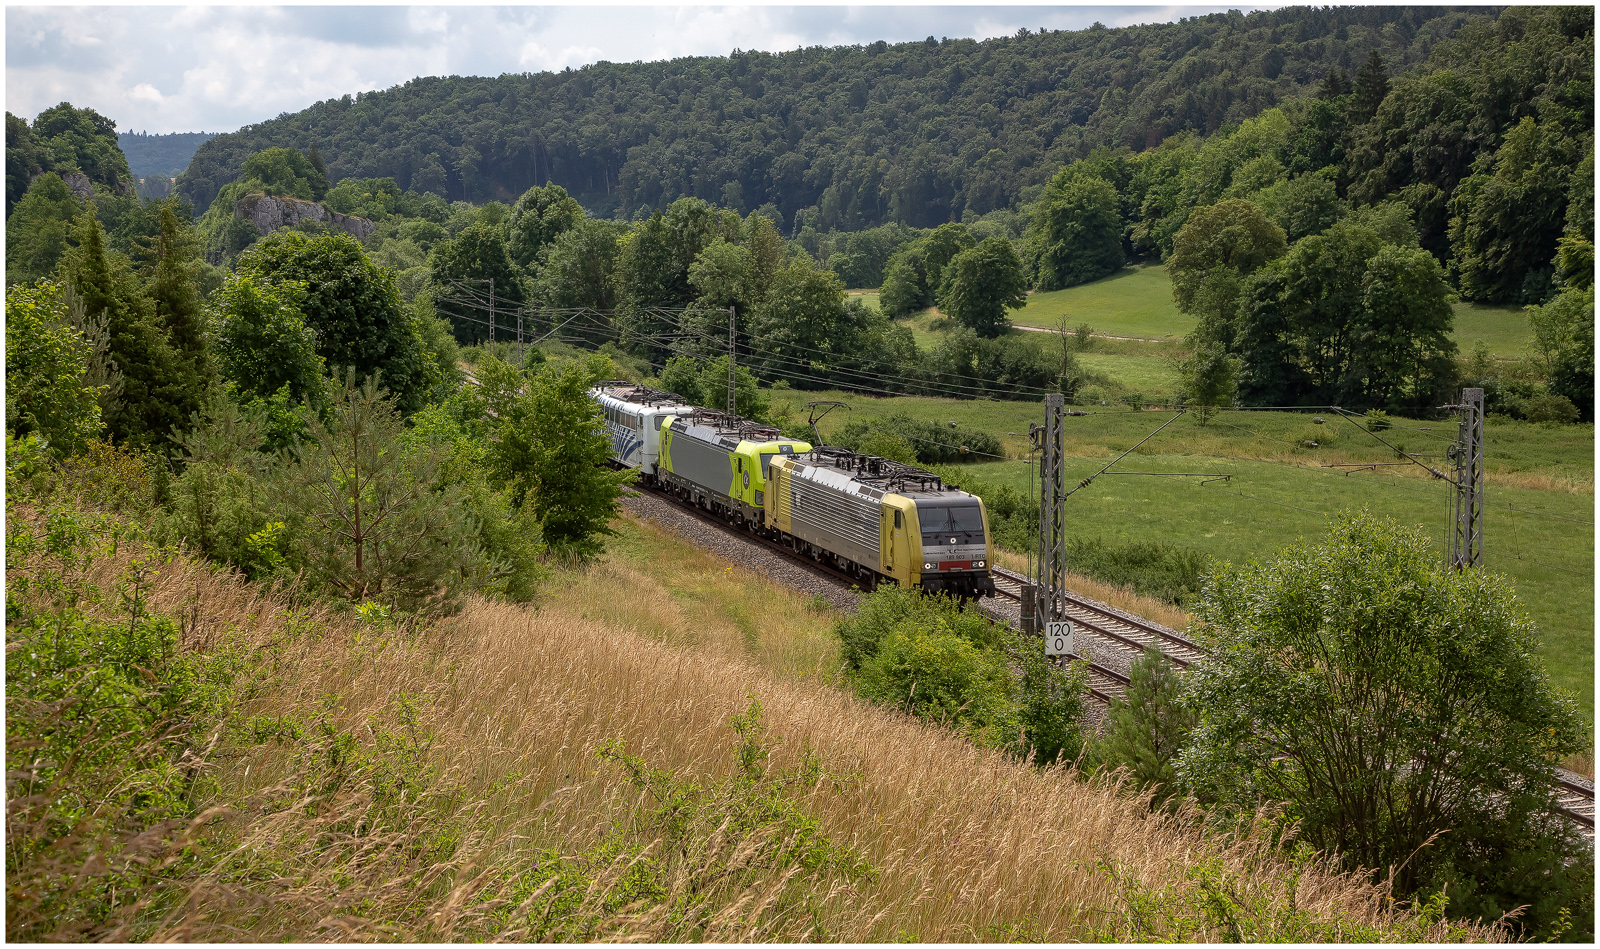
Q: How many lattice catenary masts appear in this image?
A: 5